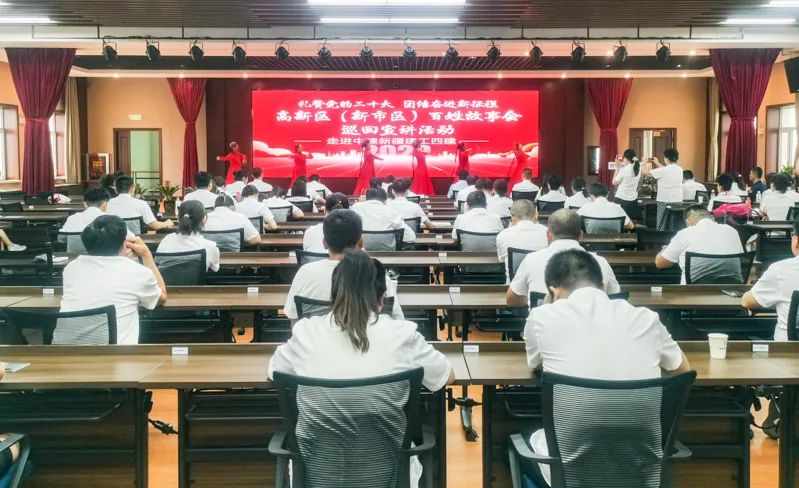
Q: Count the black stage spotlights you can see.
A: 14